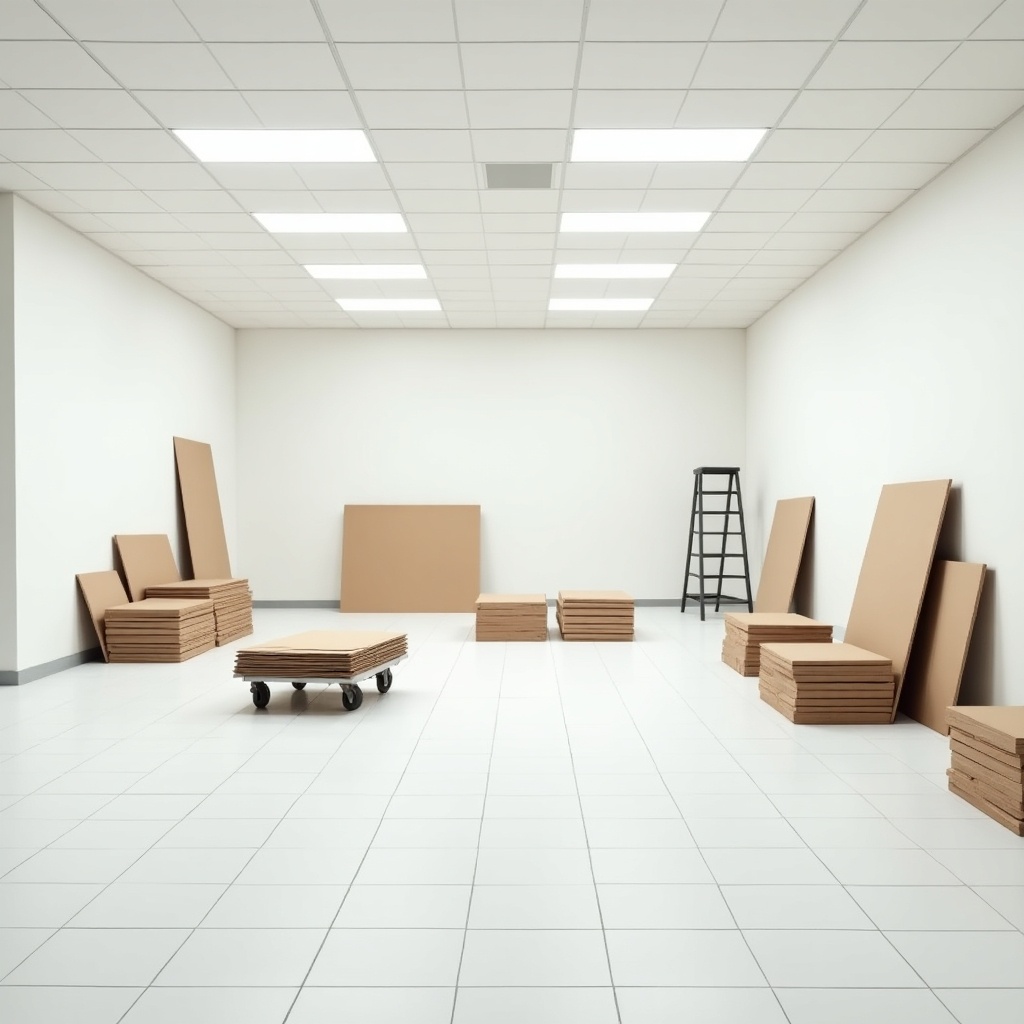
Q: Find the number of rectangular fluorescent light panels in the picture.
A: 8